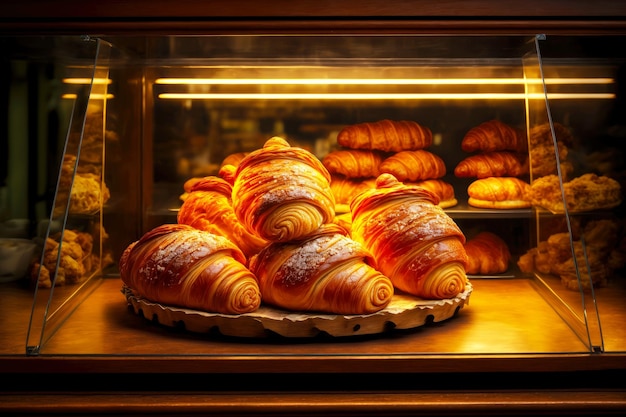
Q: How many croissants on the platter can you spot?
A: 5